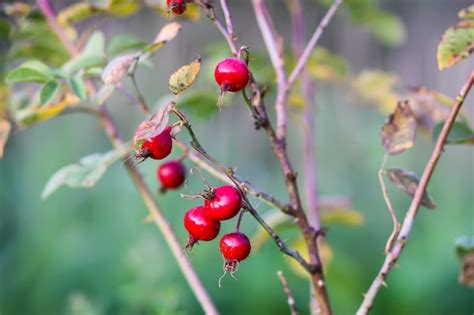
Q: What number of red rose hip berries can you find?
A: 7